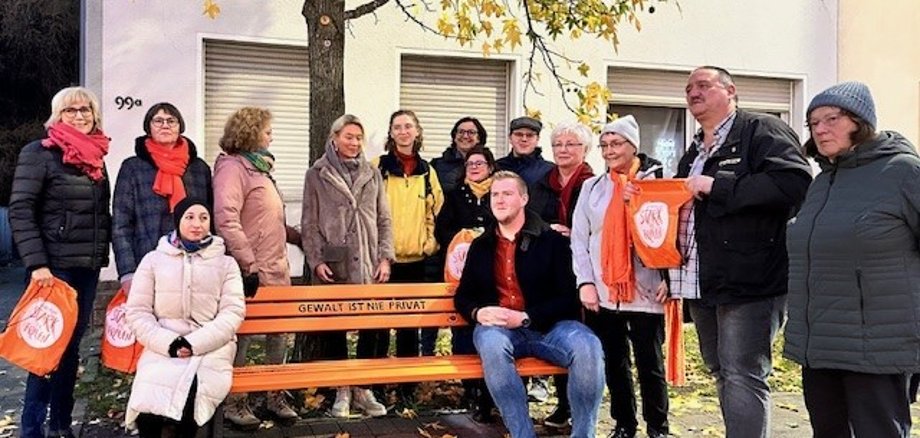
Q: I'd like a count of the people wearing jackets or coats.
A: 14